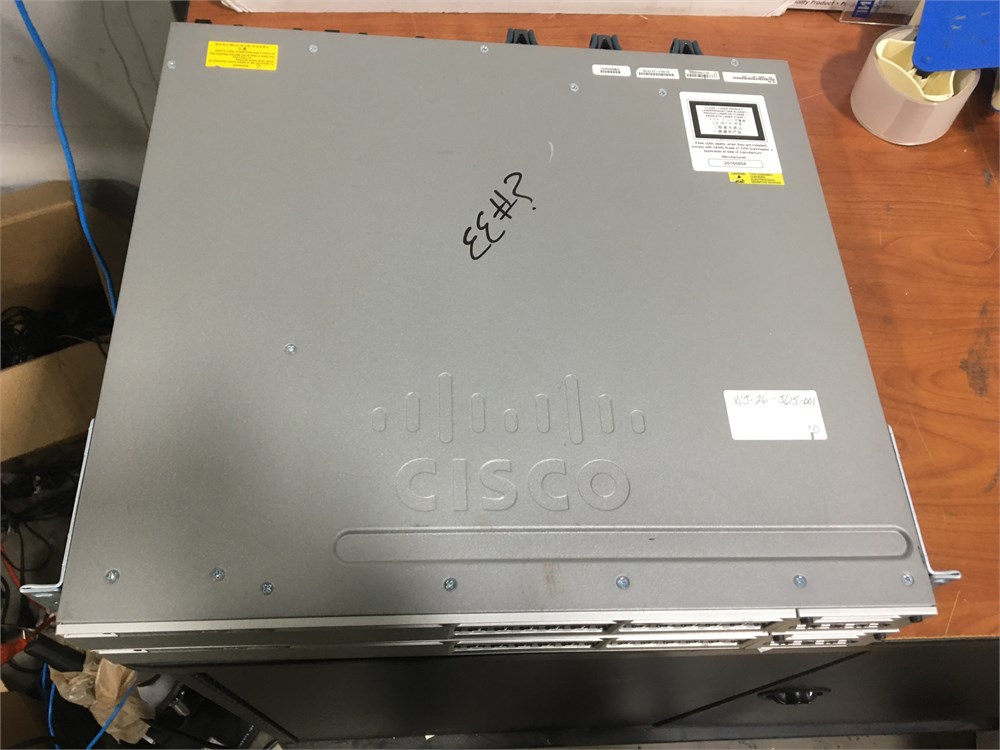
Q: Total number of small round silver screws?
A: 14